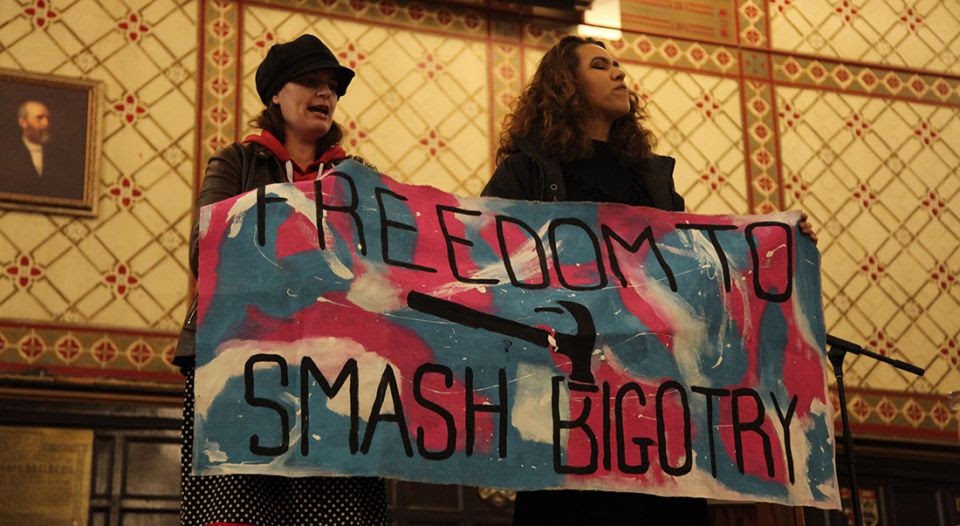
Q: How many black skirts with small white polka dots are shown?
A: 1